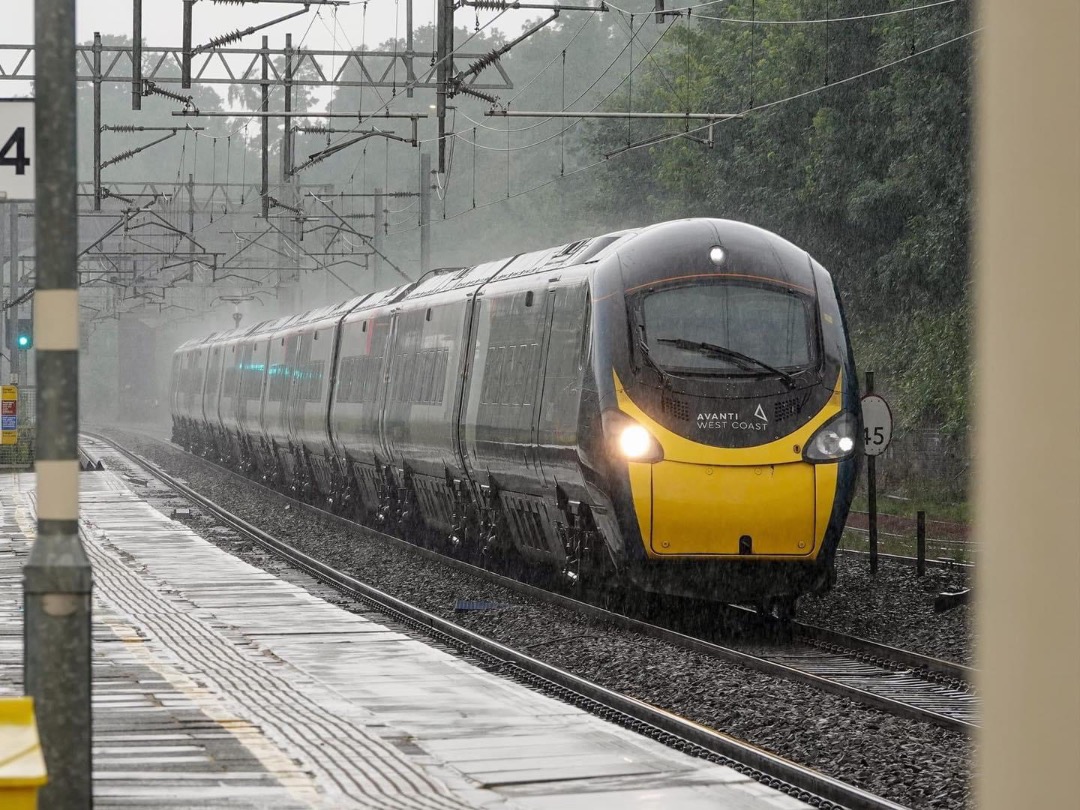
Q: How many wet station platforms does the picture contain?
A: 1